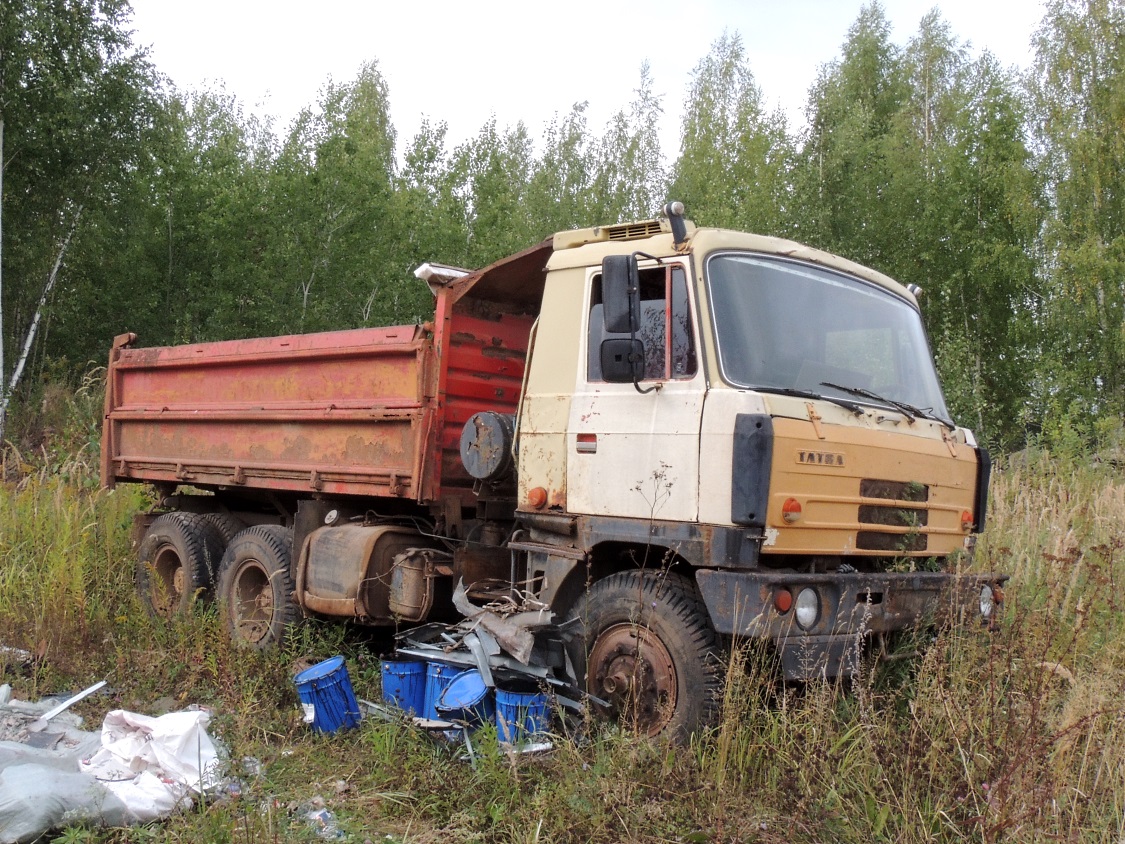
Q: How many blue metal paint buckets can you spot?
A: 5